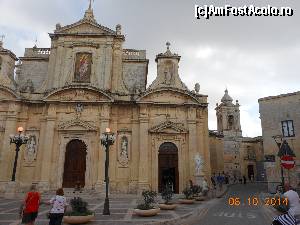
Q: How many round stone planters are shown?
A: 5